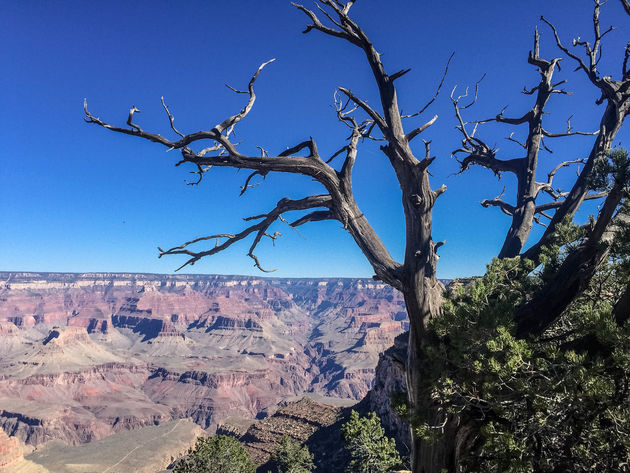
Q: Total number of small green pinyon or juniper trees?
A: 3